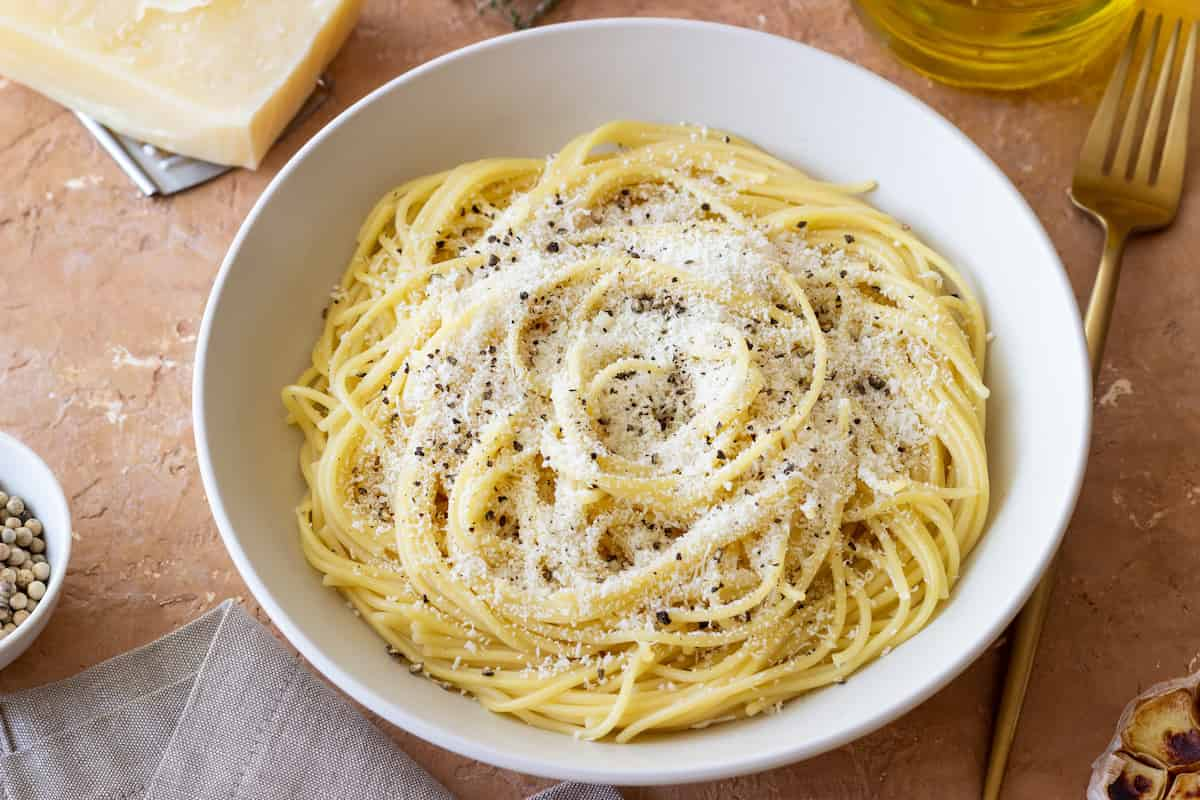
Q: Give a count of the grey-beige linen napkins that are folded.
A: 1